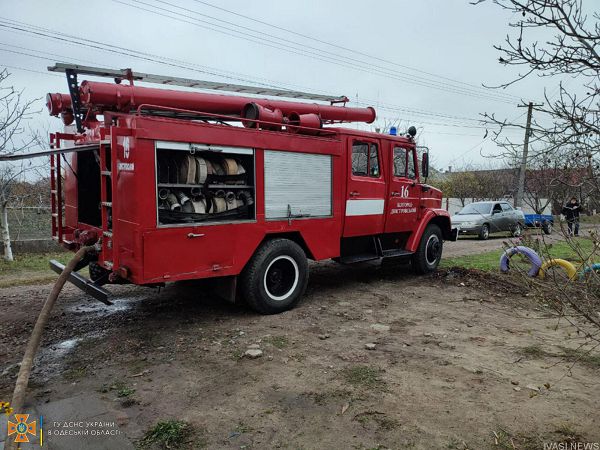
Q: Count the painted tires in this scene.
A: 3